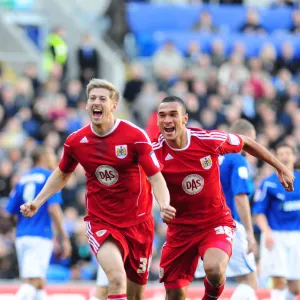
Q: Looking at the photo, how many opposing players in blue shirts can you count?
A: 3